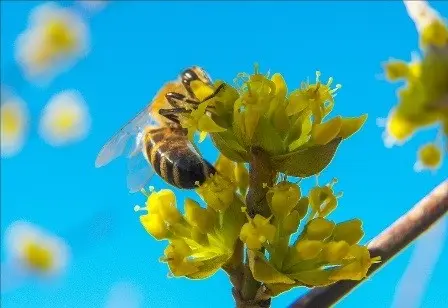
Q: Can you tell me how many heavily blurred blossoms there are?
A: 4